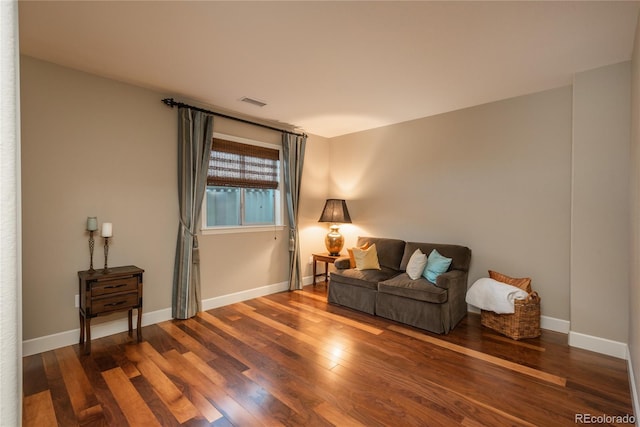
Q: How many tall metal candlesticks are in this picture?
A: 2